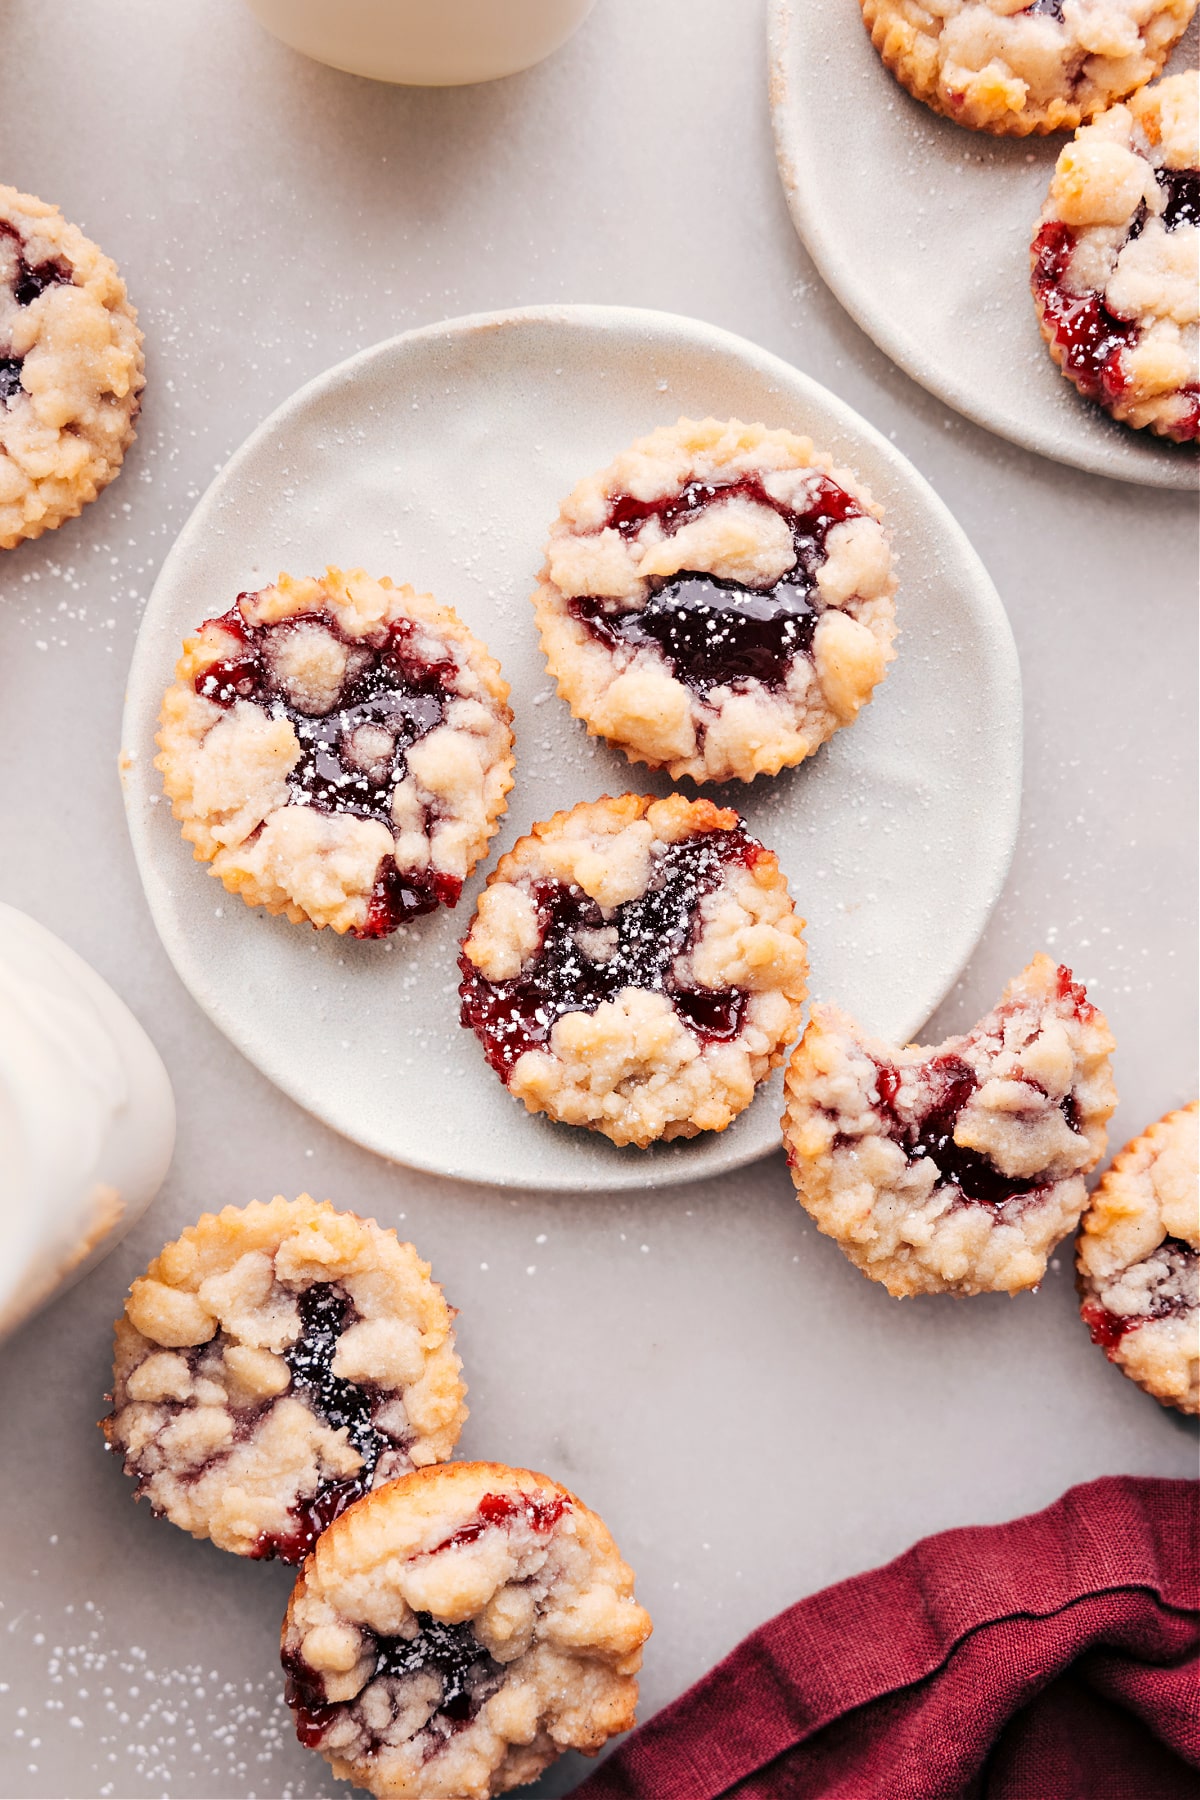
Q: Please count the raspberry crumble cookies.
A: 10